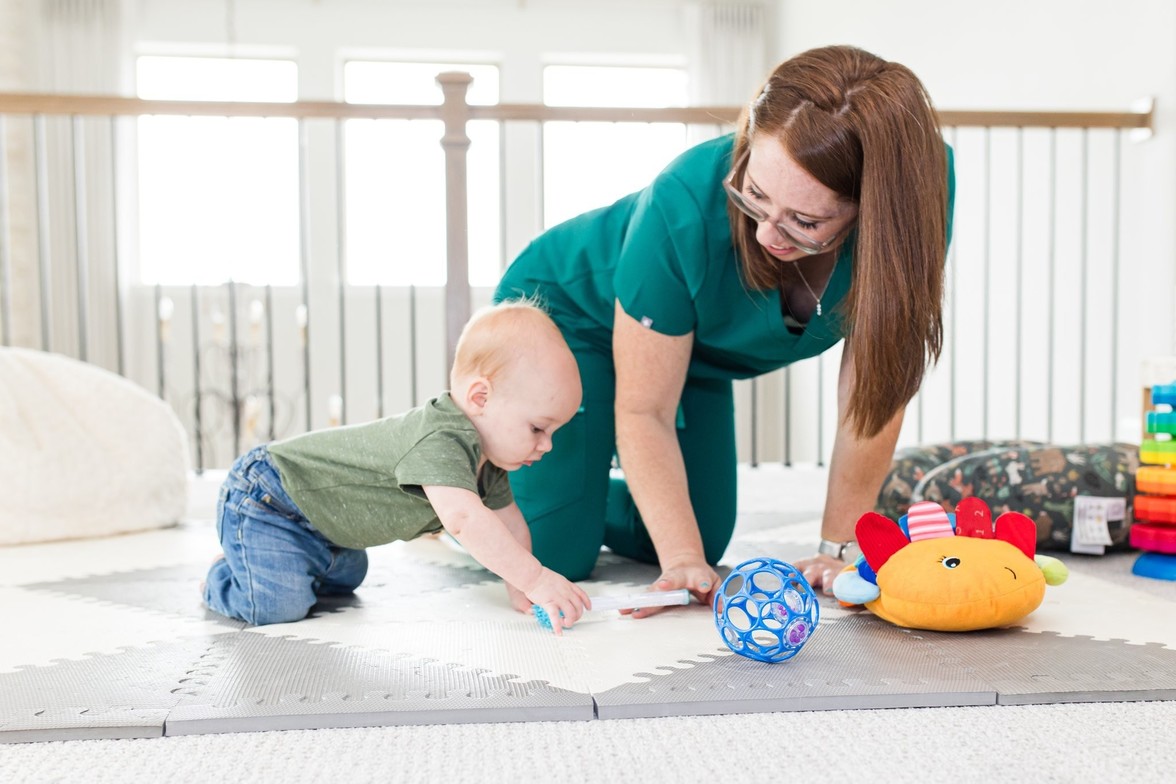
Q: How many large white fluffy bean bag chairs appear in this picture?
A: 1